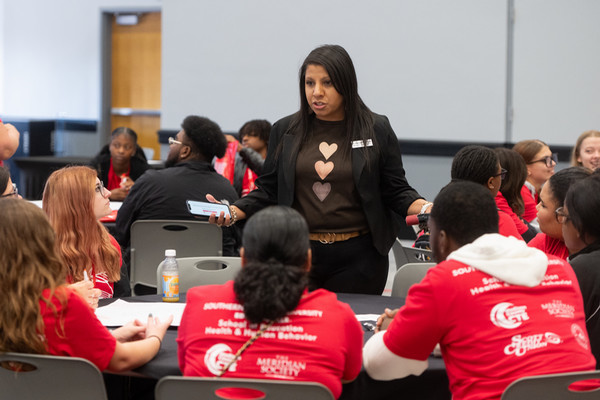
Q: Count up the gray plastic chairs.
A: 7